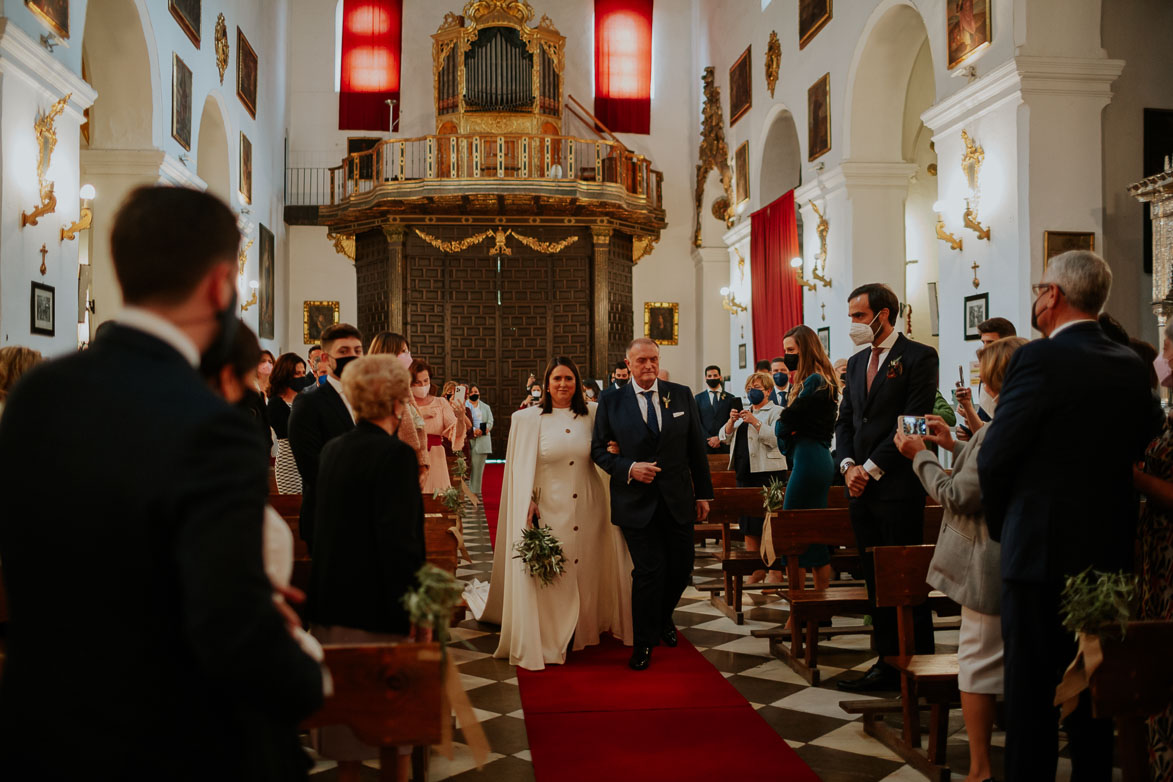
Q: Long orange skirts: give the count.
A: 0